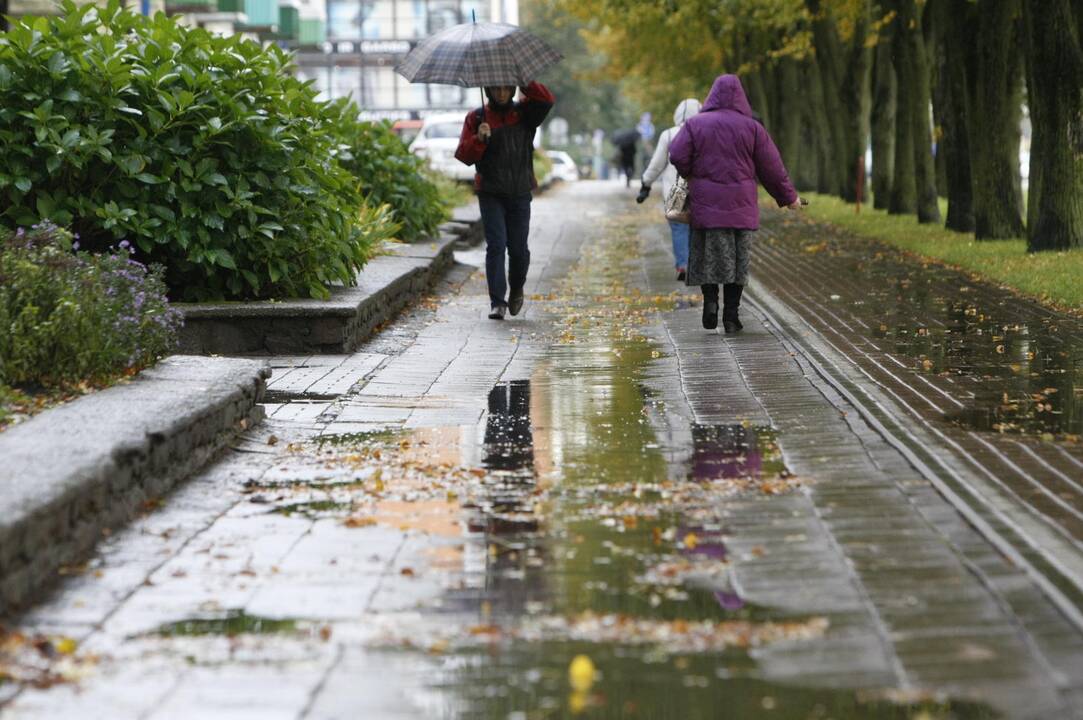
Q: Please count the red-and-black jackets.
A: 1